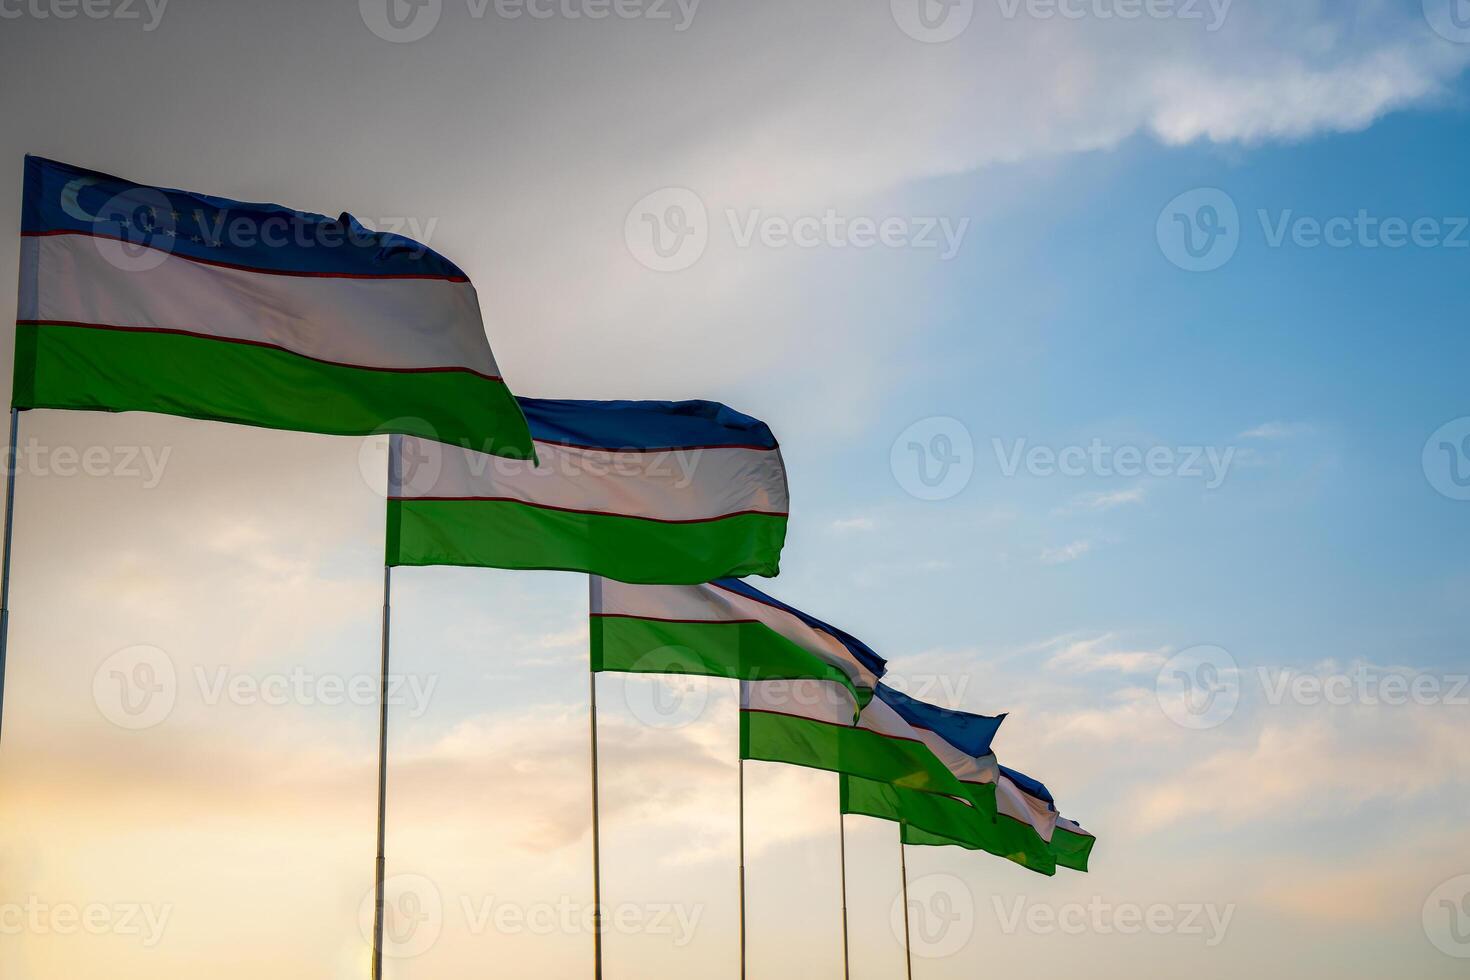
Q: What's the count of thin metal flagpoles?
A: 6